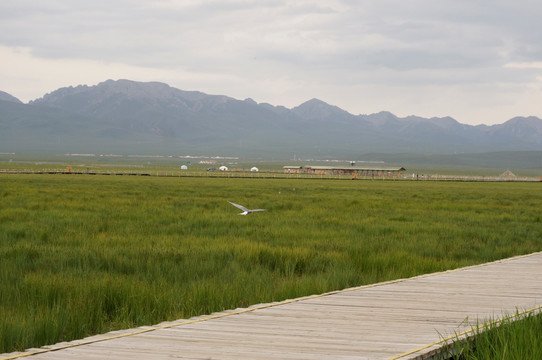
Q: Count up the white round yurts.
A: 3